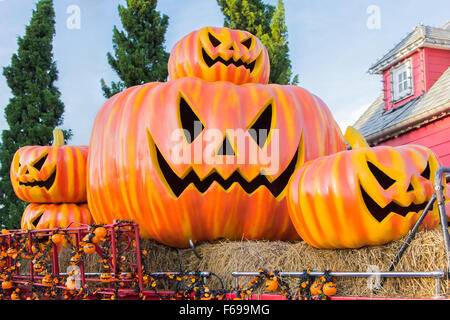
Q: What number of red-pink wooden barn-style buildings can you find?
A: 1